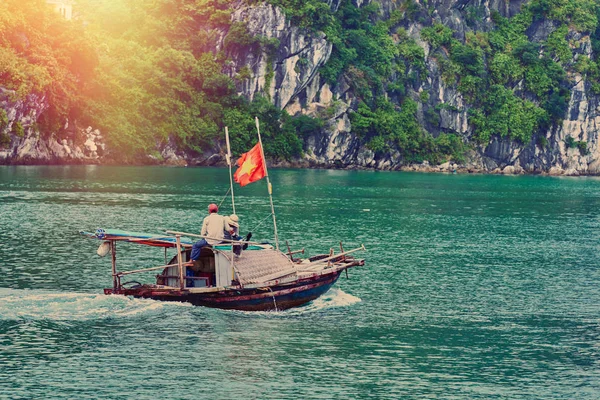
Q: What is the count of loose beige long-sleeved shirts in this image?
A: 1